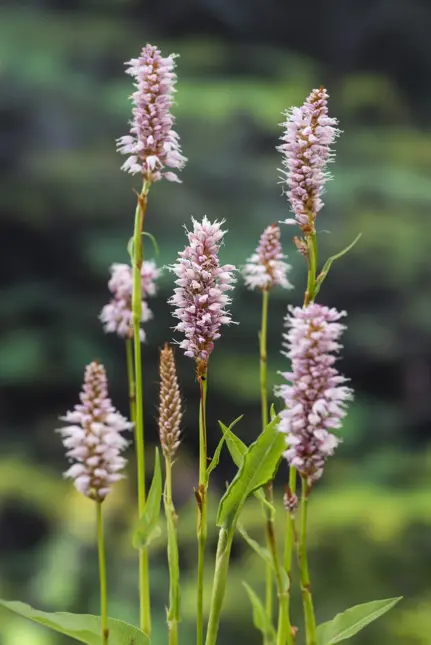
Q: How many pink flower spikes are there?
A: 7